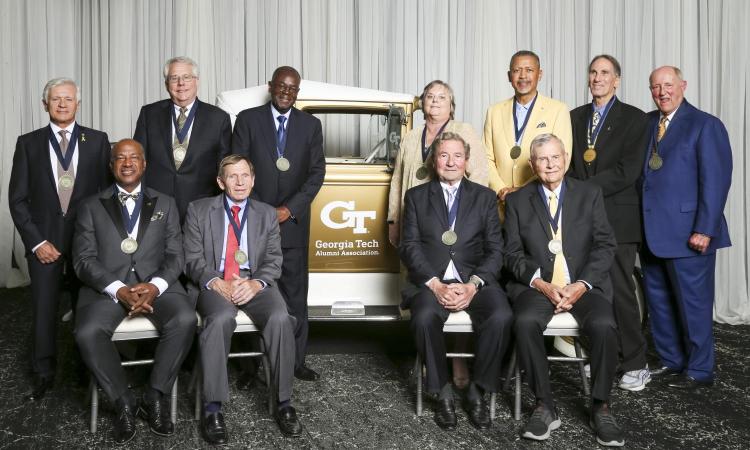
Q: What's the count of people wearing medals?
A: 11